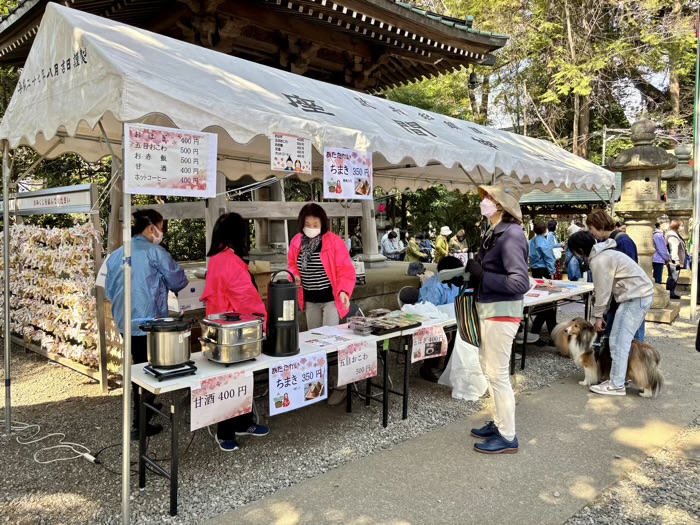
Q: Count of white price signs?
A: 7